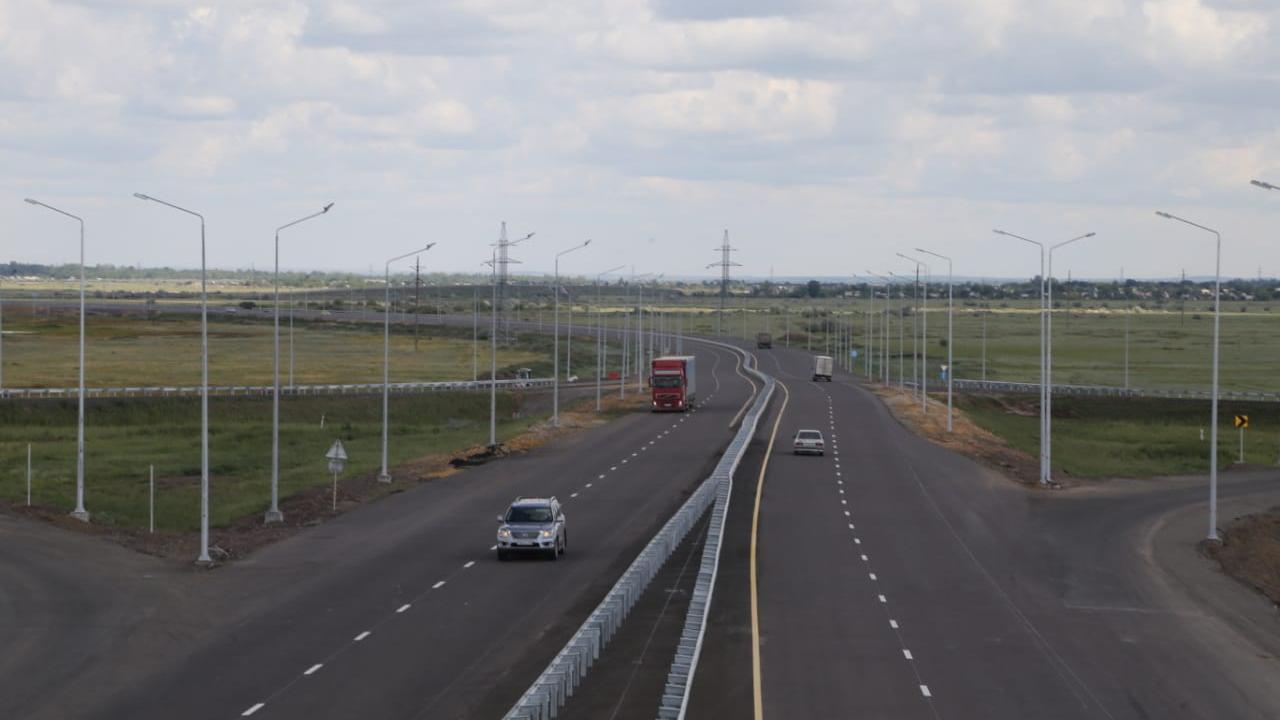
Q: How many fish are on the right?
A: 0